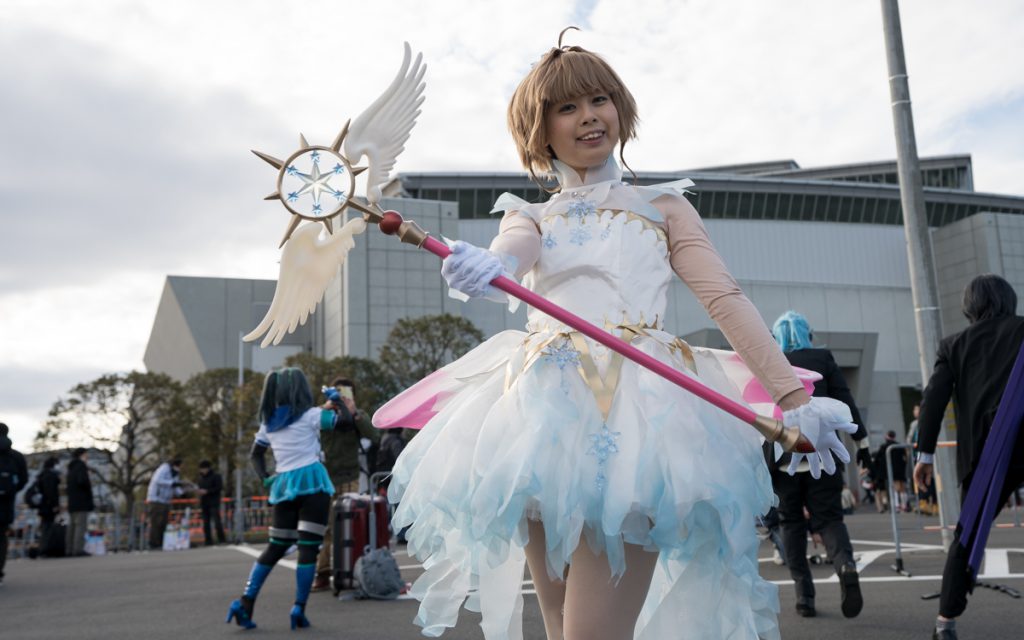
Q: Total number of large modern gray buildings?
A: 1